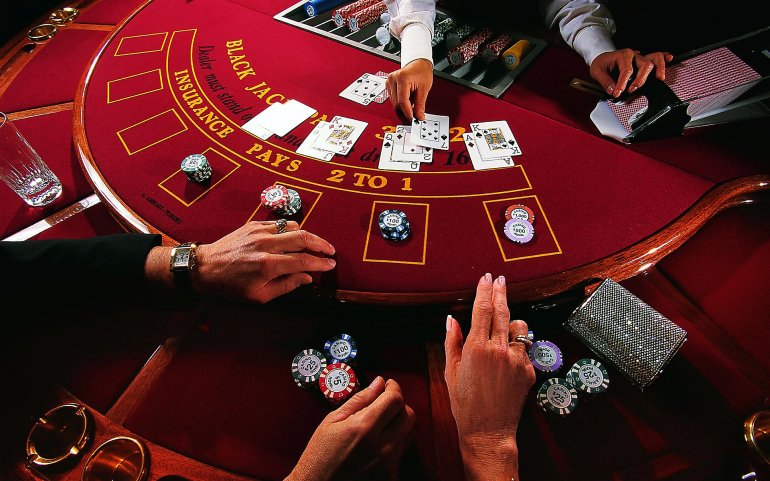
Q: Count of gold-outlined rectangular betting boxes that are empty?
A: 3